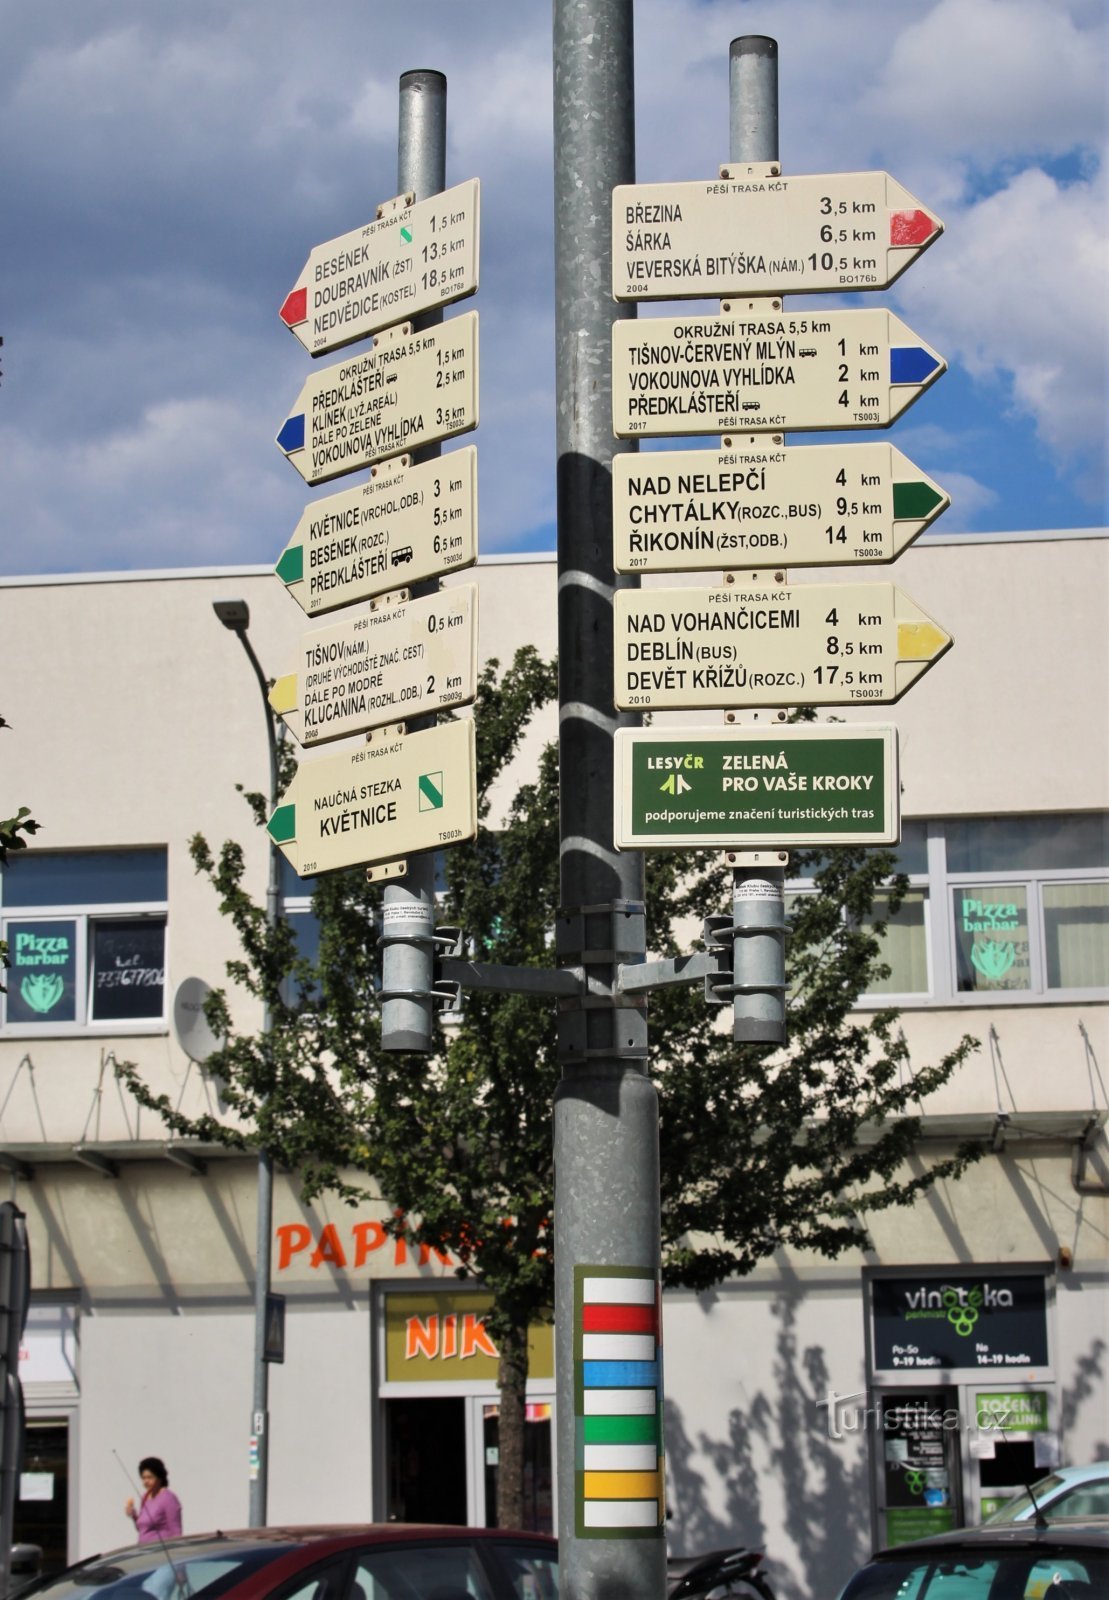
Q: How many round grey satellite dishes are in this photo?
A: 1